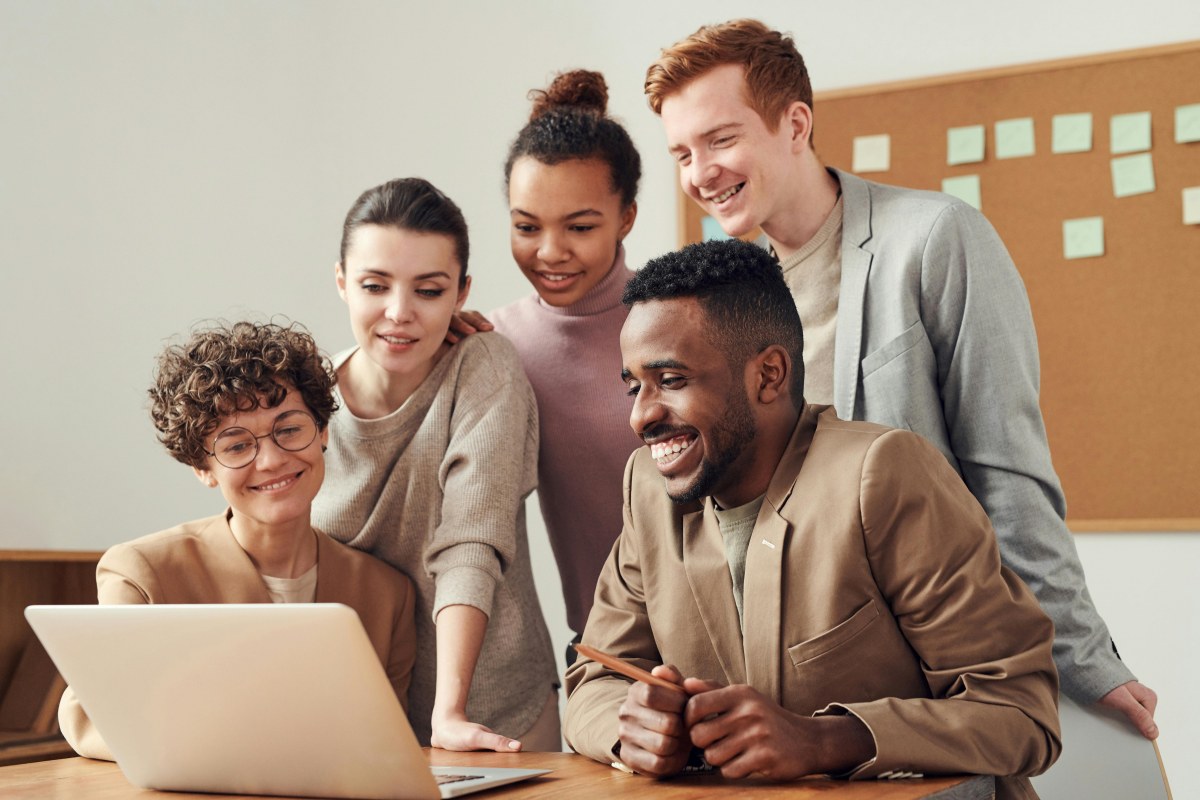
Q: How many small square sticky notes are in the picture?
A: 11